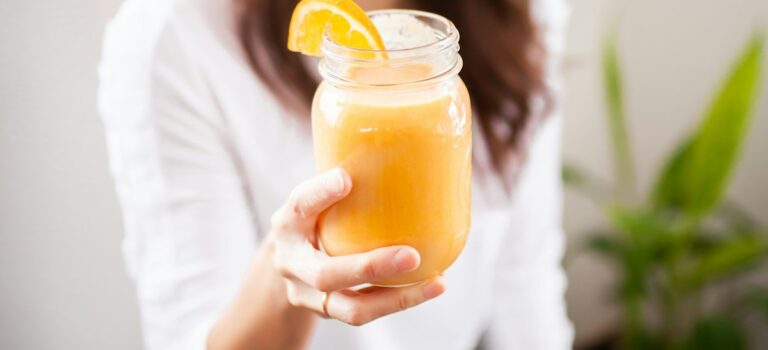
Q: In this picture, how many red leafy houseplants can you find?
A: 0